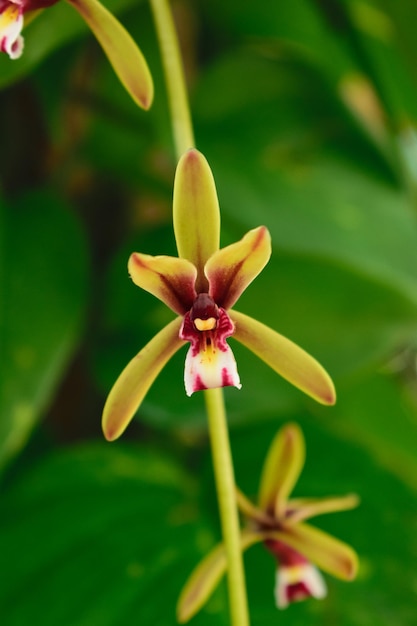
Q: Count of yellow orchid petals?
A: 11